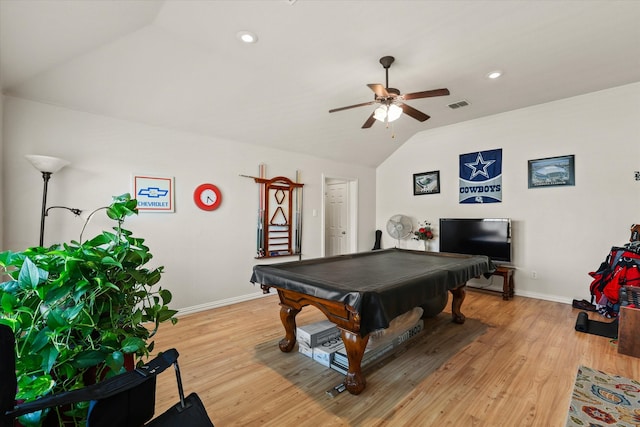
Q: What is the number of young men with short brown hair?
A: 0